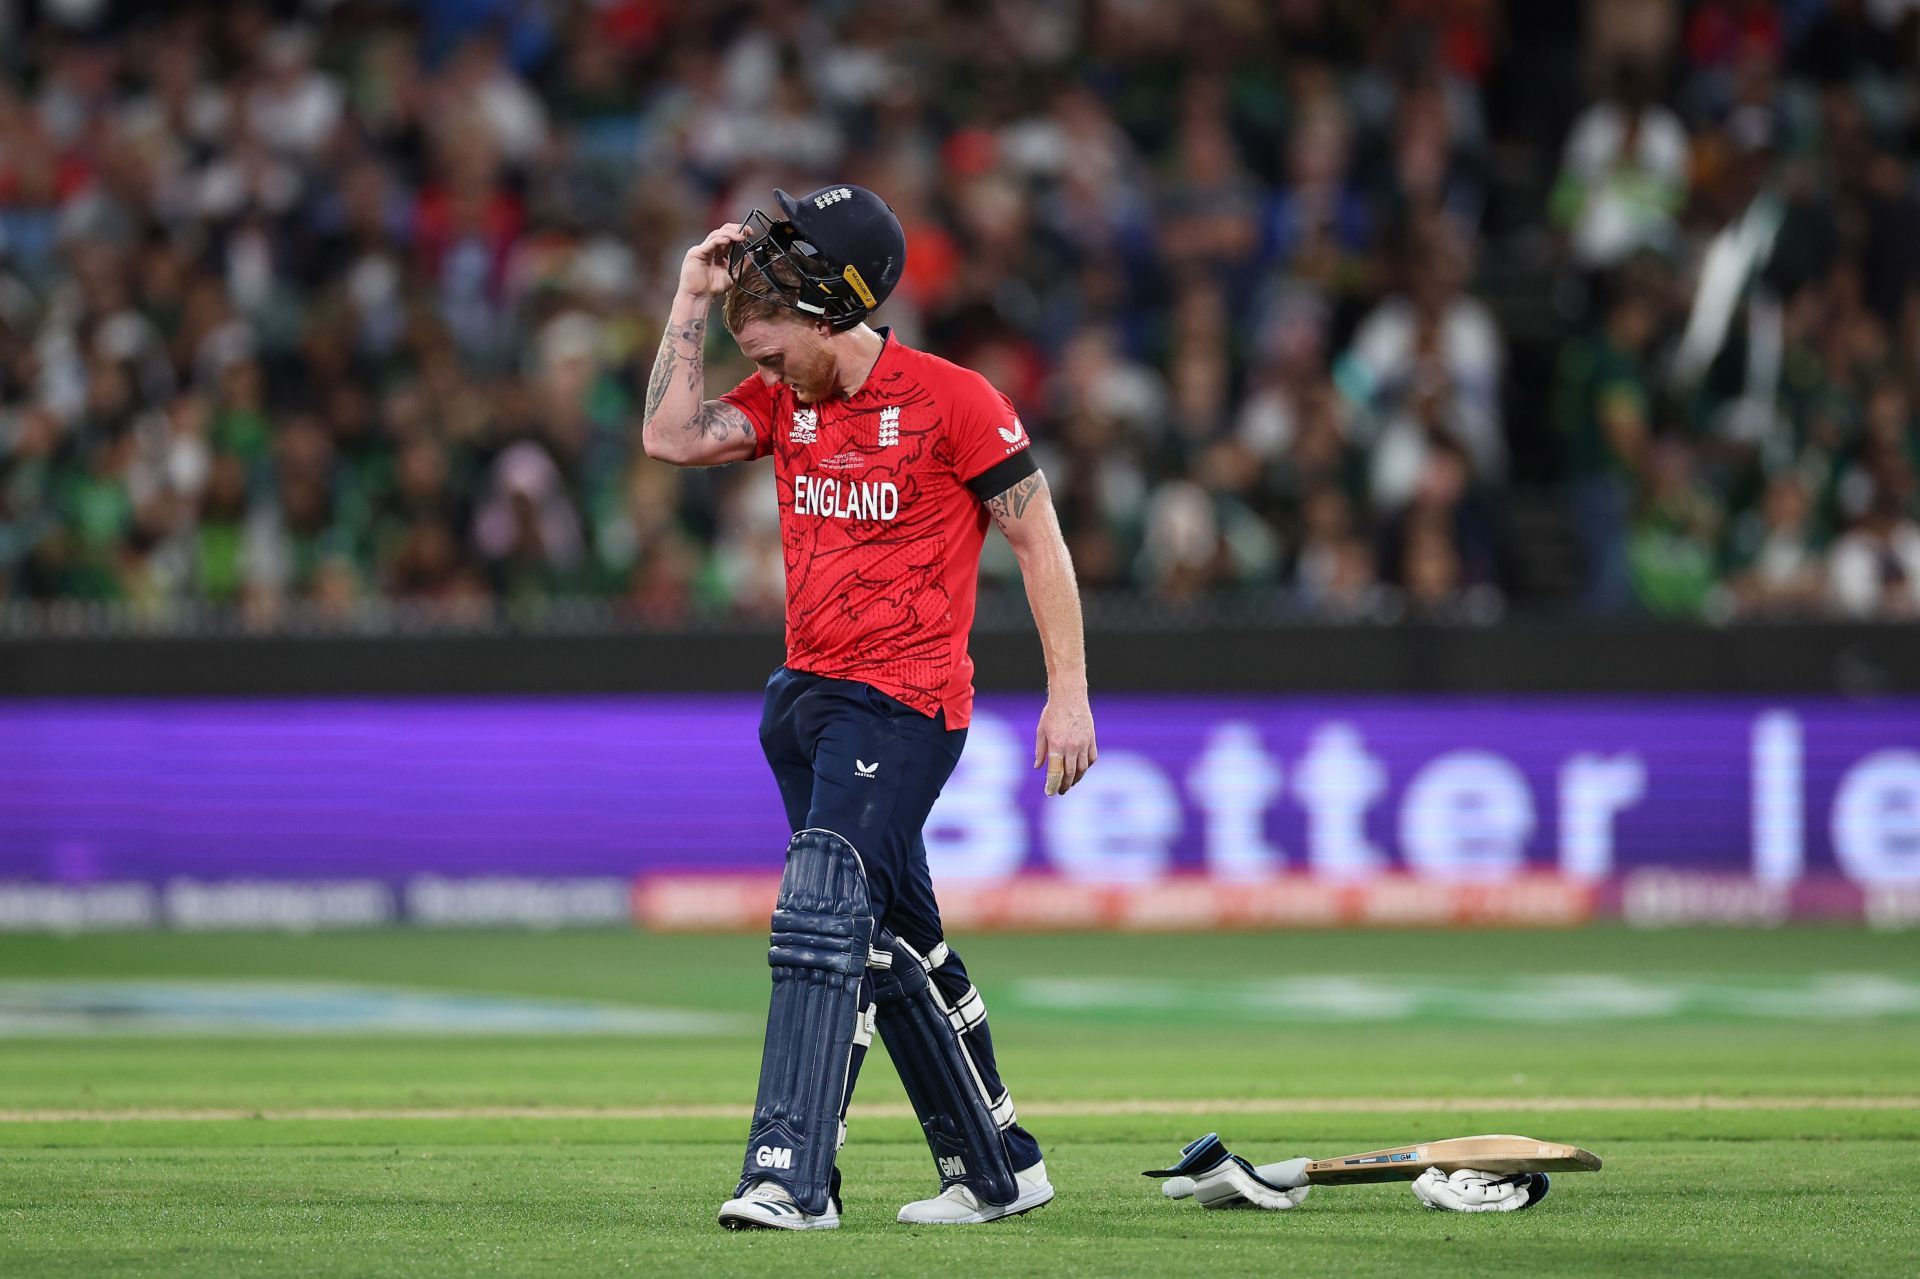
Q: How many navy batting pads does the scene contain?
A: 2